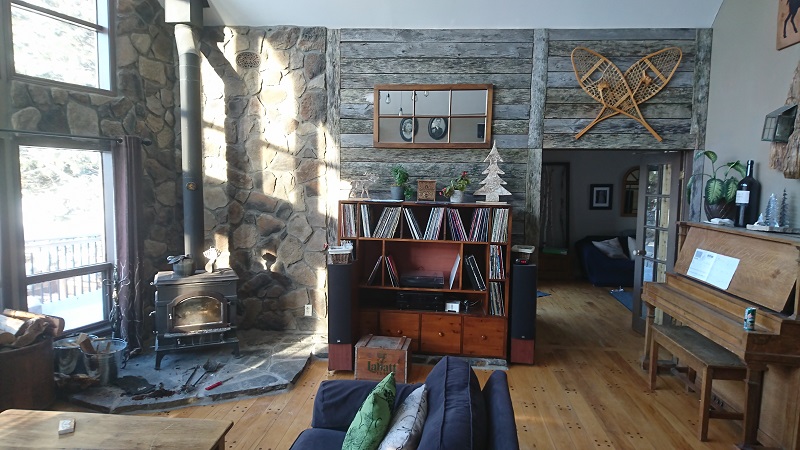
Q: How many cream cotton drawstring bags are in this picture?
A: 0